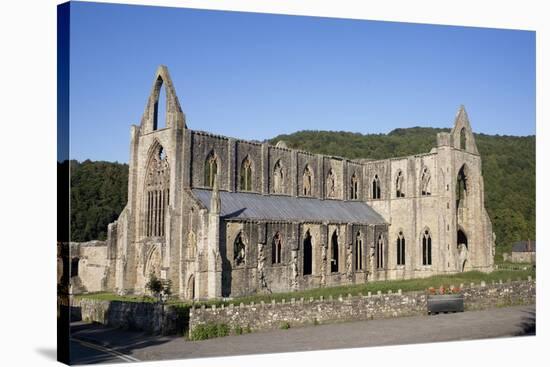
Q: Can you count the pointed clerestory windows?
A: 9